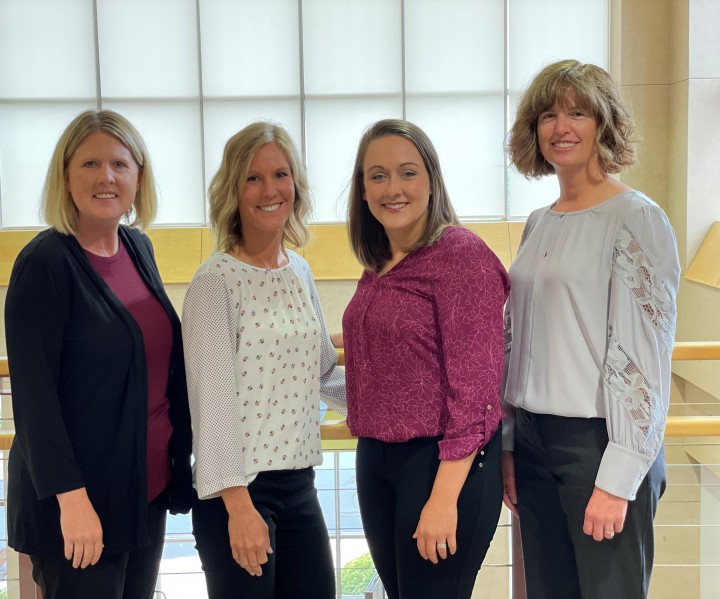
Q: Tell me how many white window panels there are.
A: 12